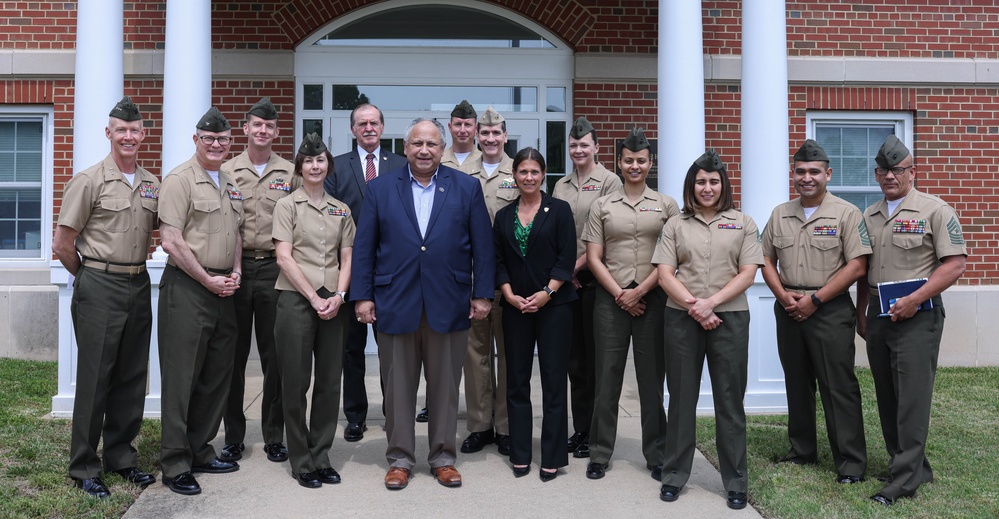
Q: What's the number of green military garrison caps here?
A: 10